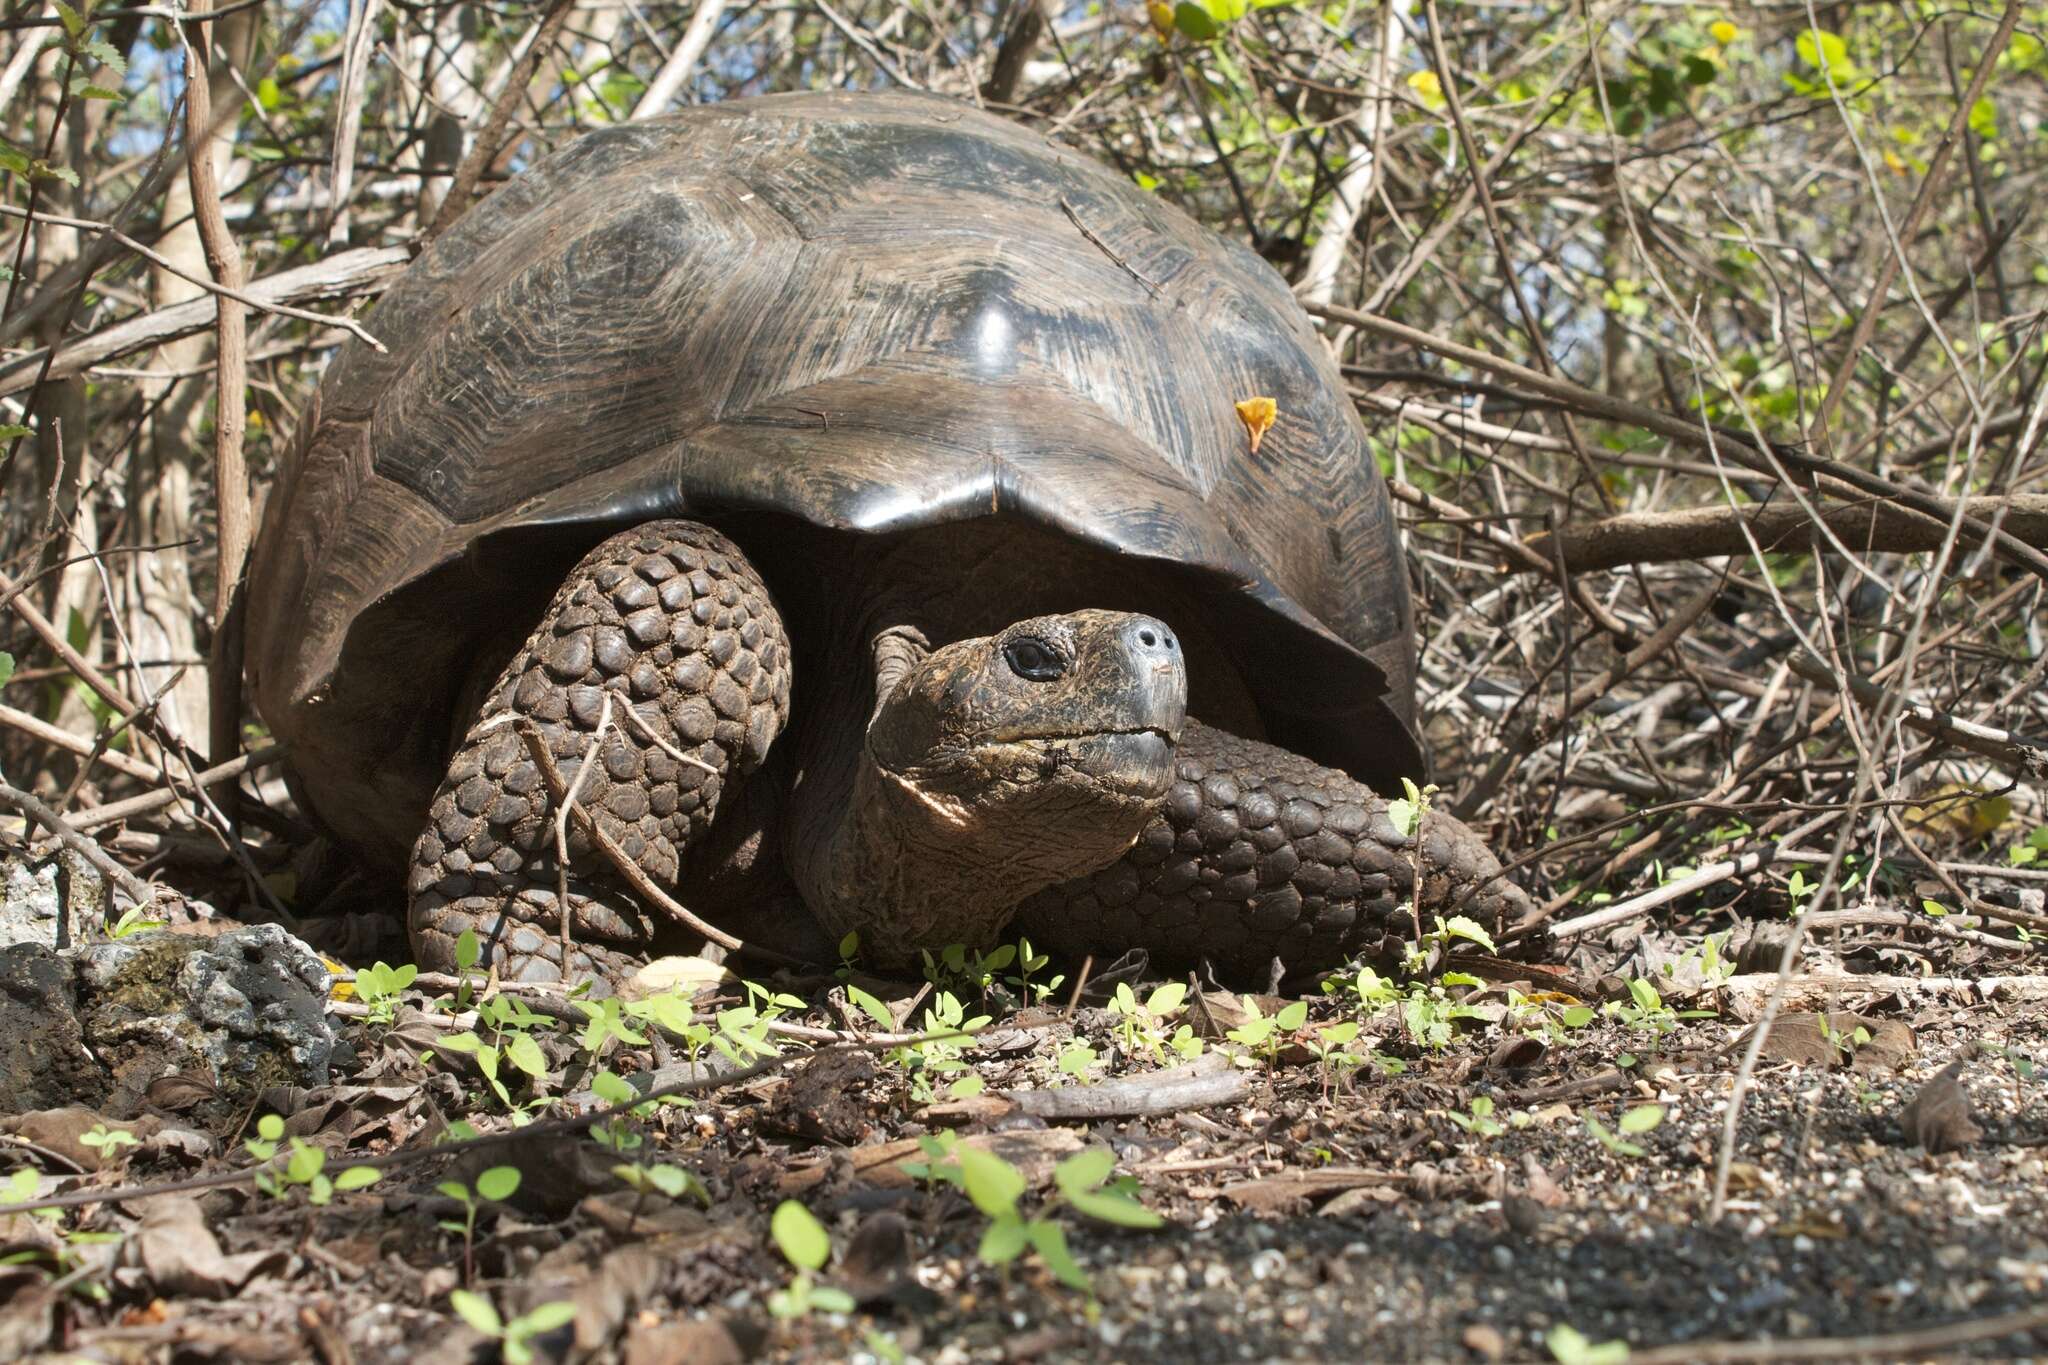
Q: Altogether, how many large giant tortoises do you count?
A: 1